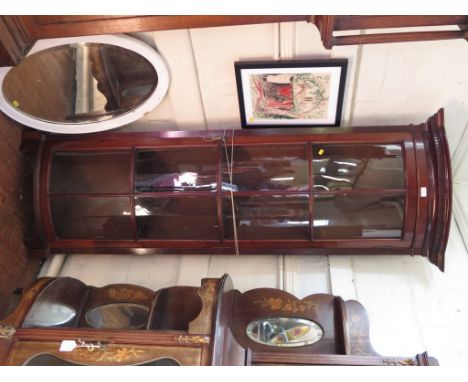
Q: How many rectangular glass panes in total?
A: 8